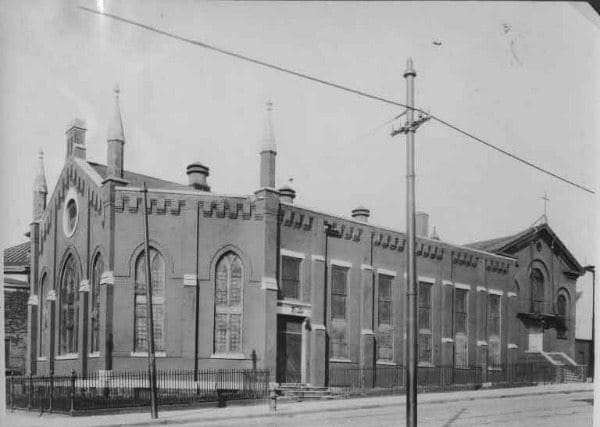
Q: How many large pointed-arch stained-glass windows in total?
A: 5